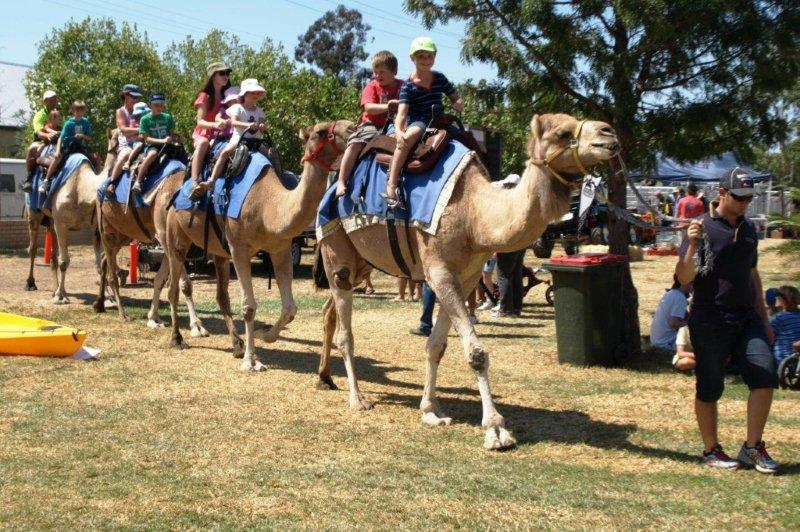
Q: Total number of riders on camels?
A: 11